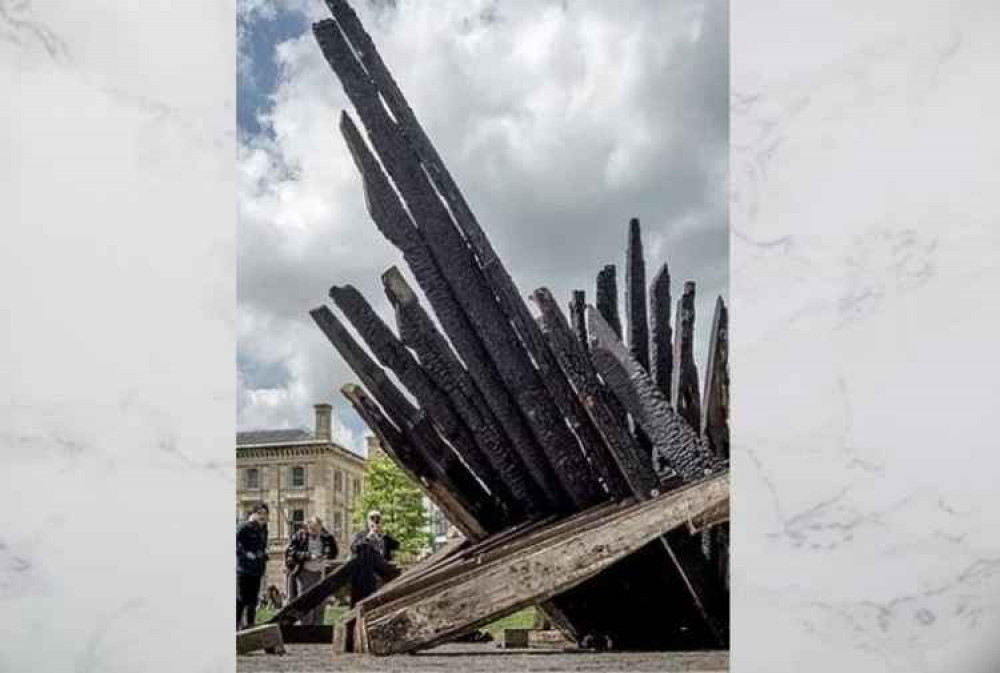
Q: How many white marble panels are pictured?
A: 2